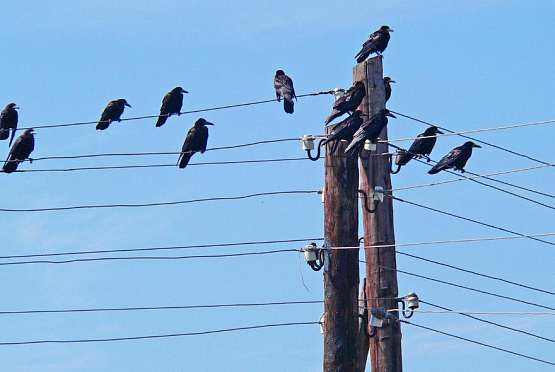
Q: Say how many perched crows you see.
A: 13